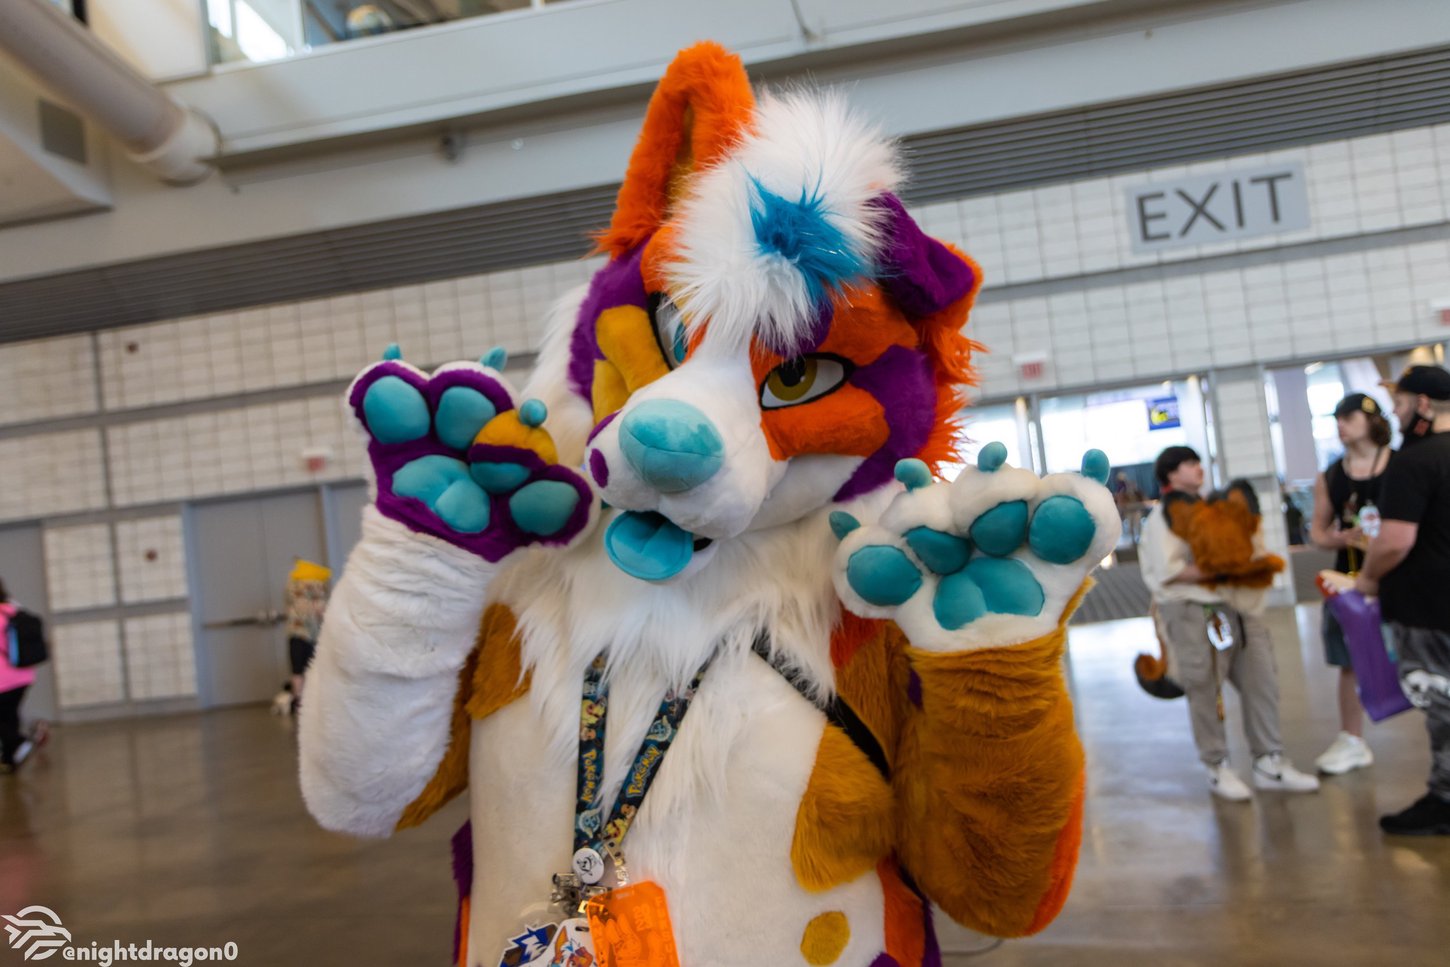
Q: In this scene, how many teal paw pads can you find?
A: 10